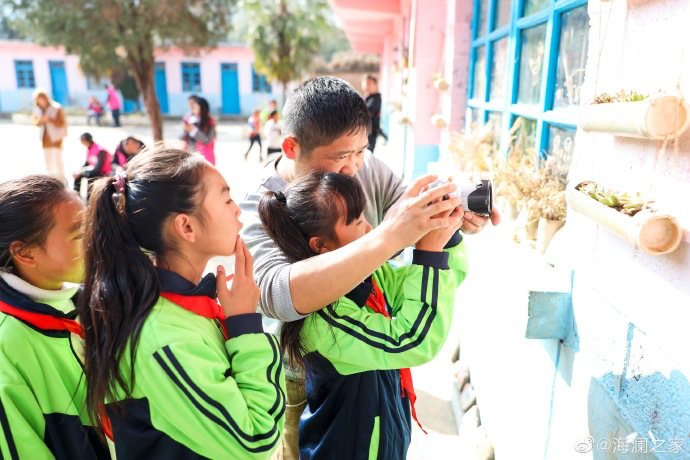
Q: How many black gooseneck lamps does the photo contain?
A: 0